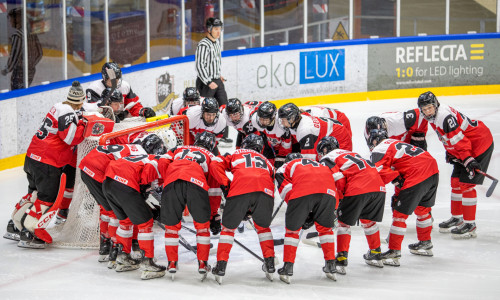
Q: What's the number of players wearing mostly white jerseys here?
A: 0